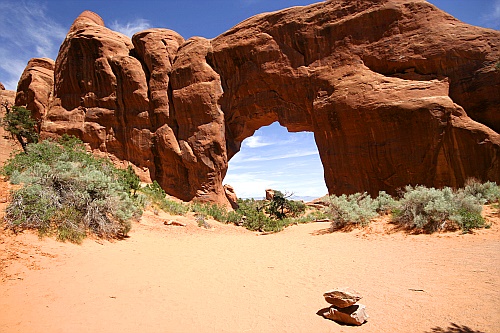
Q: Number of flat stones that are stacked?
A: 2